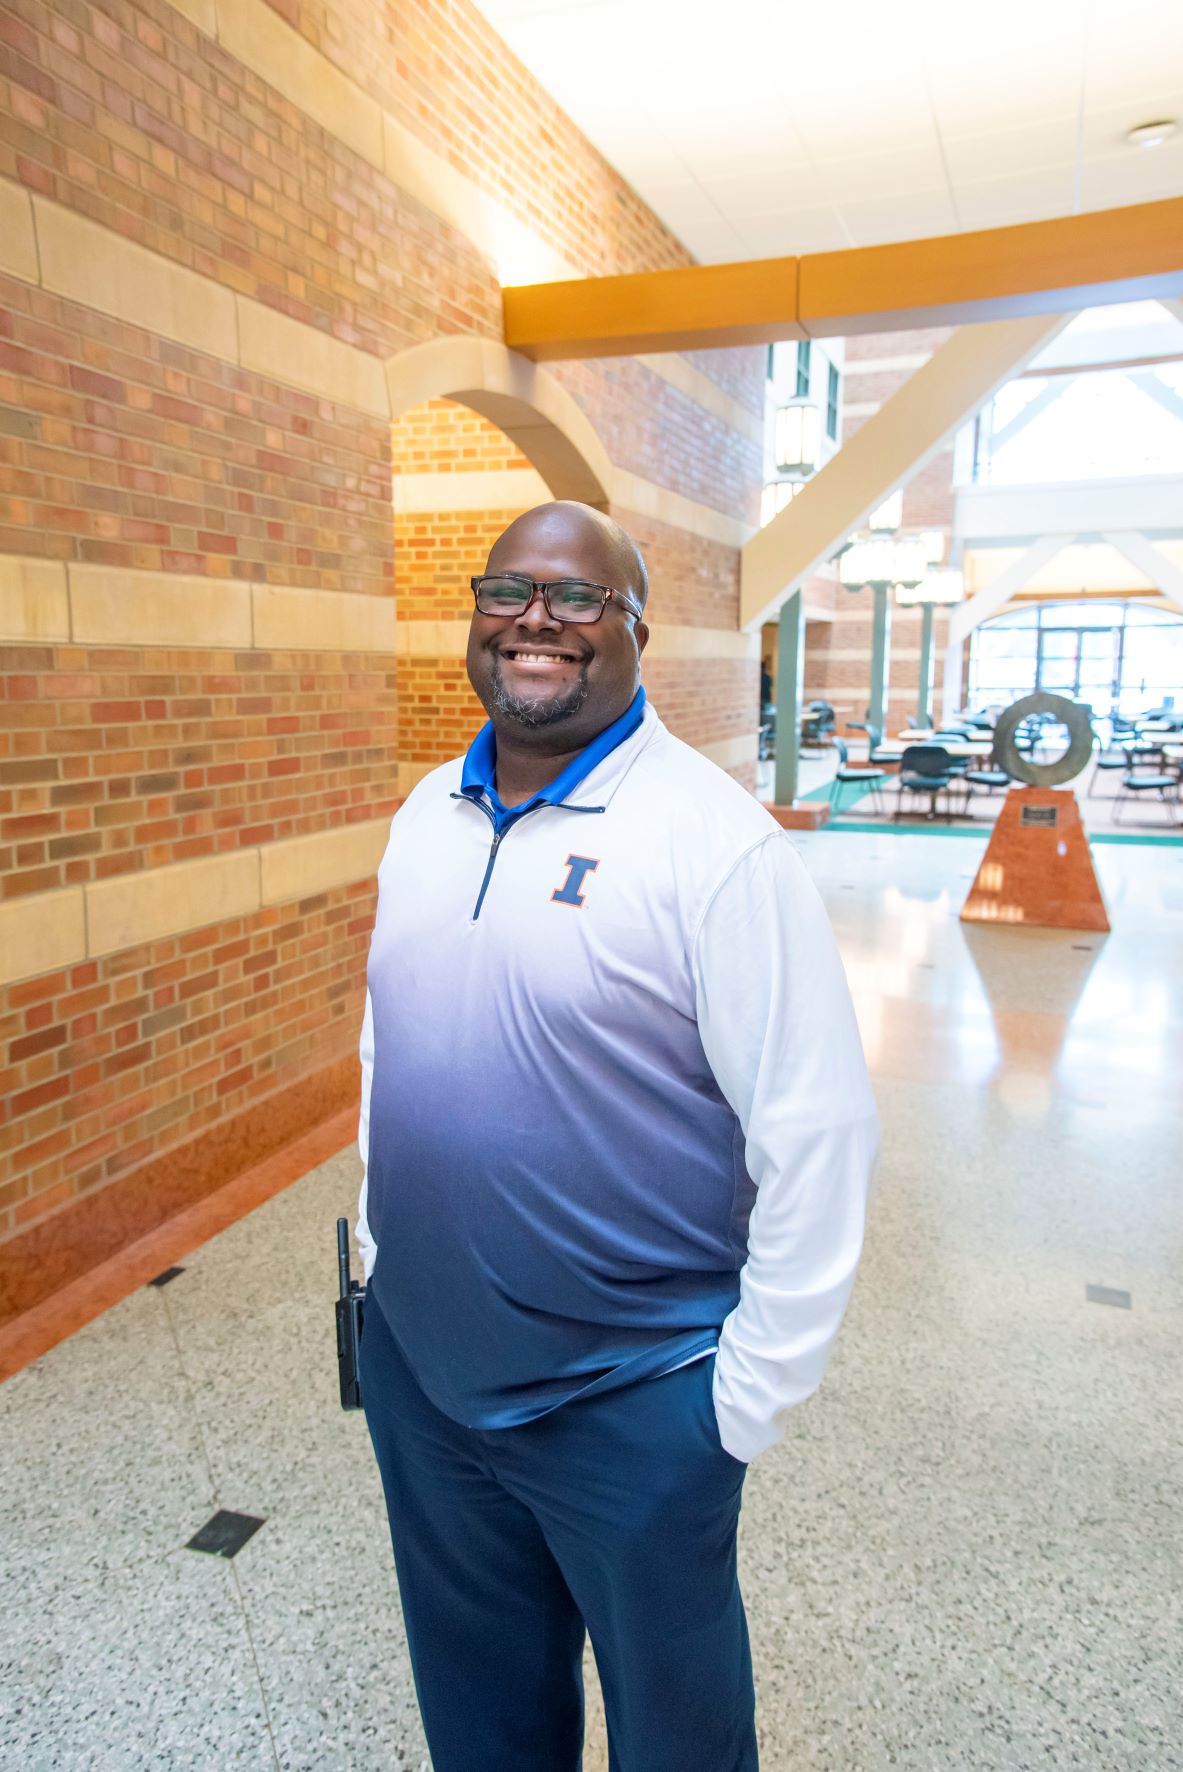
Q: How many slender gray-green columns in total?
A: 3